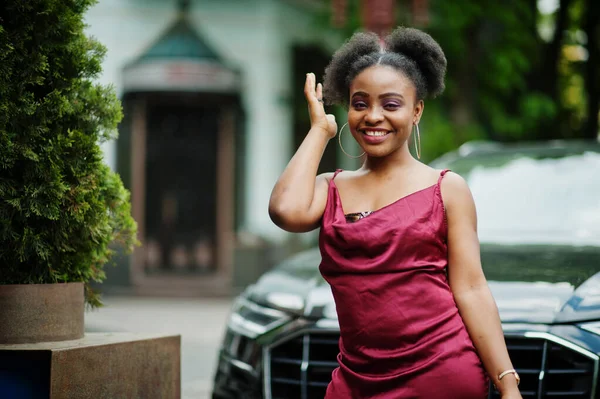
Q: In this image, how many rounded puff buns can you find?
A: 2